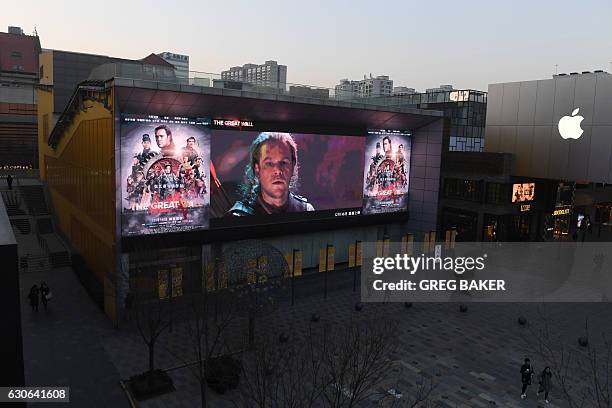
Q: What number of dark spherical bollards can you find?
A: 7